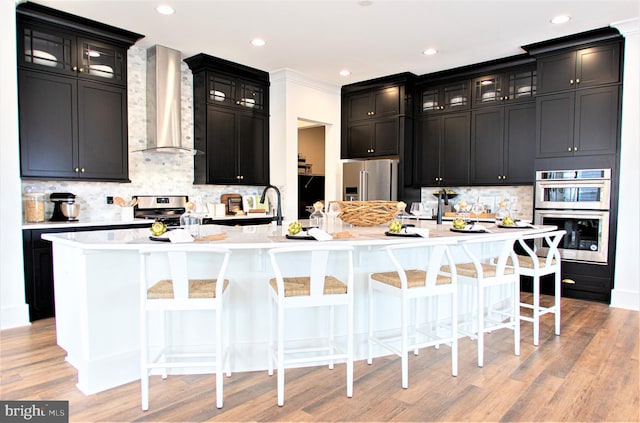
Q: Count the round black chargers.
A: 5